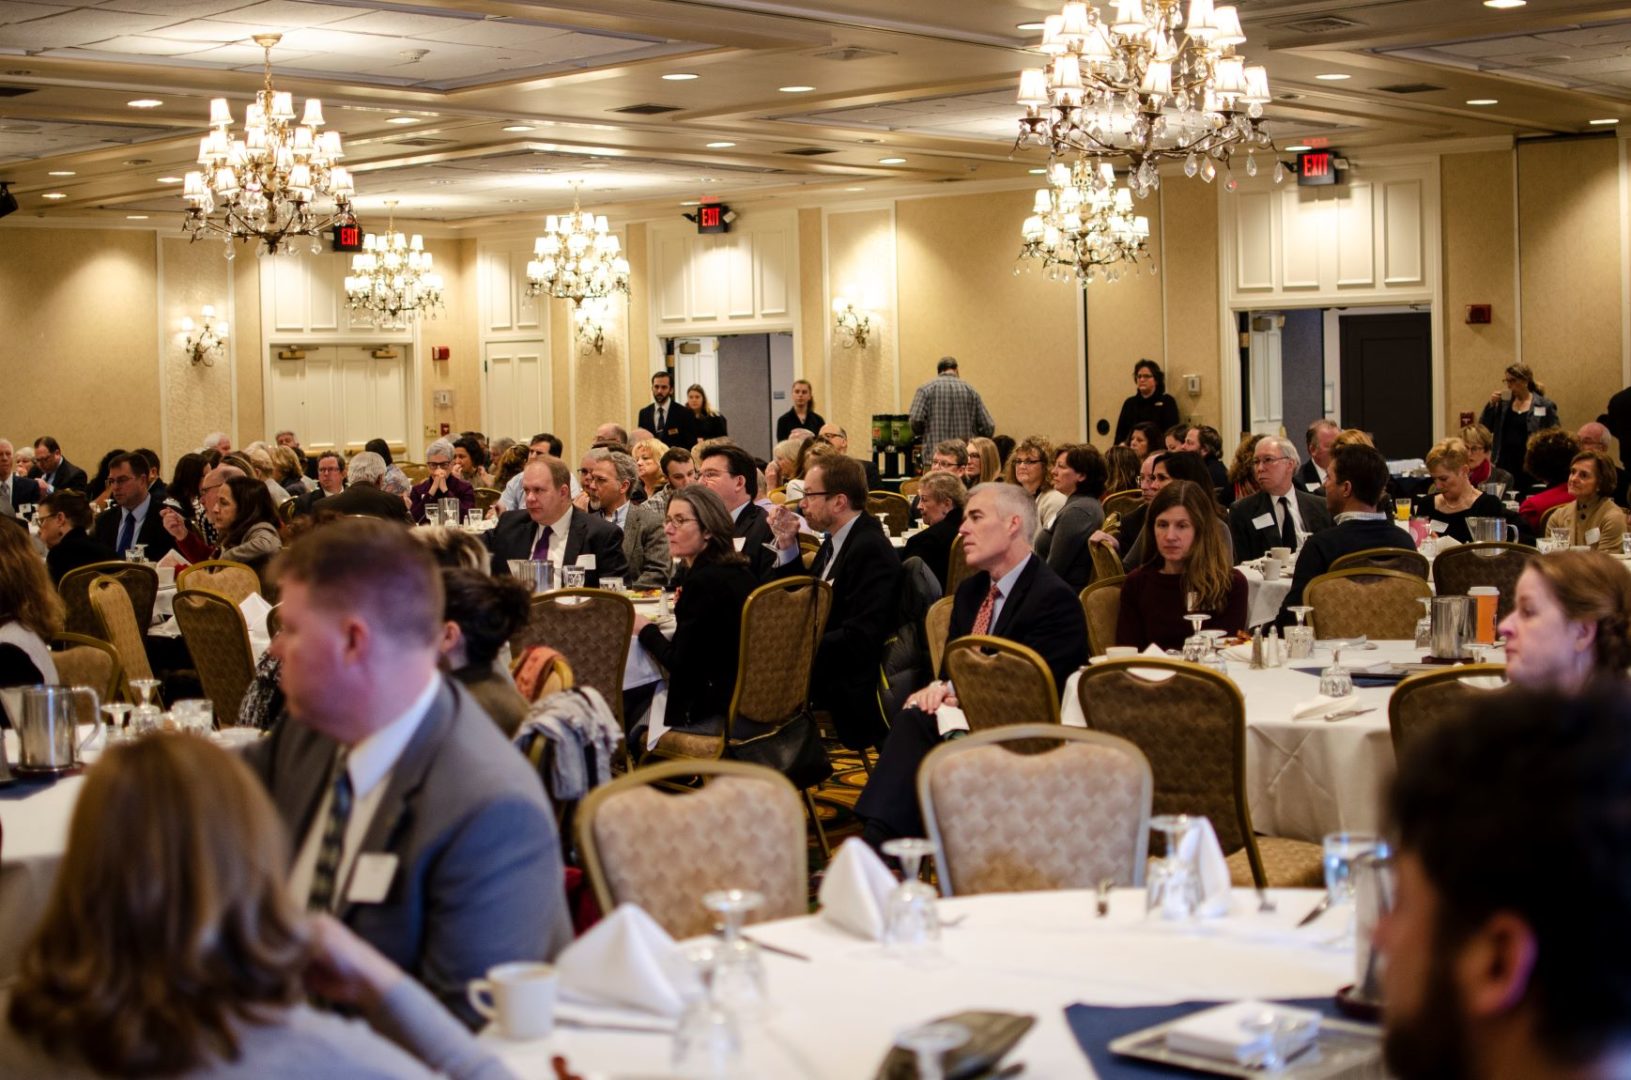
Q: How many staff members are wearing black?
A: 4